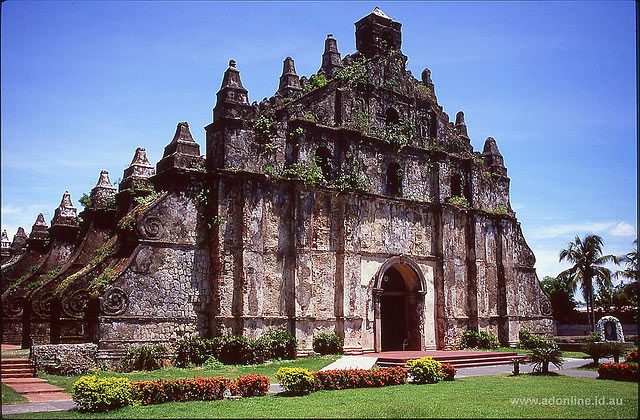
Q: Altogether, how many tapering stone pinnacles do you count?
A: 13